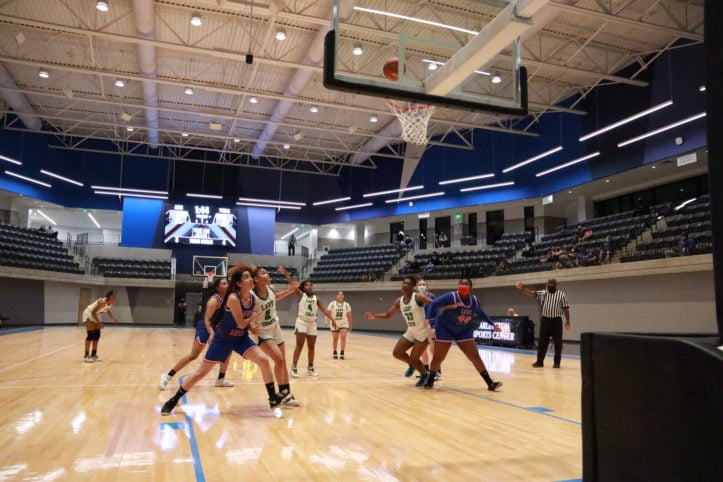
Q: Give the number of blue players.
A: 4